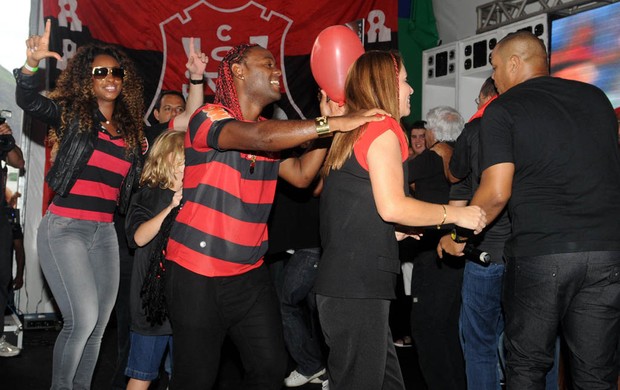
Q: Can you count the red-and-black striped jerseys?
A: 2